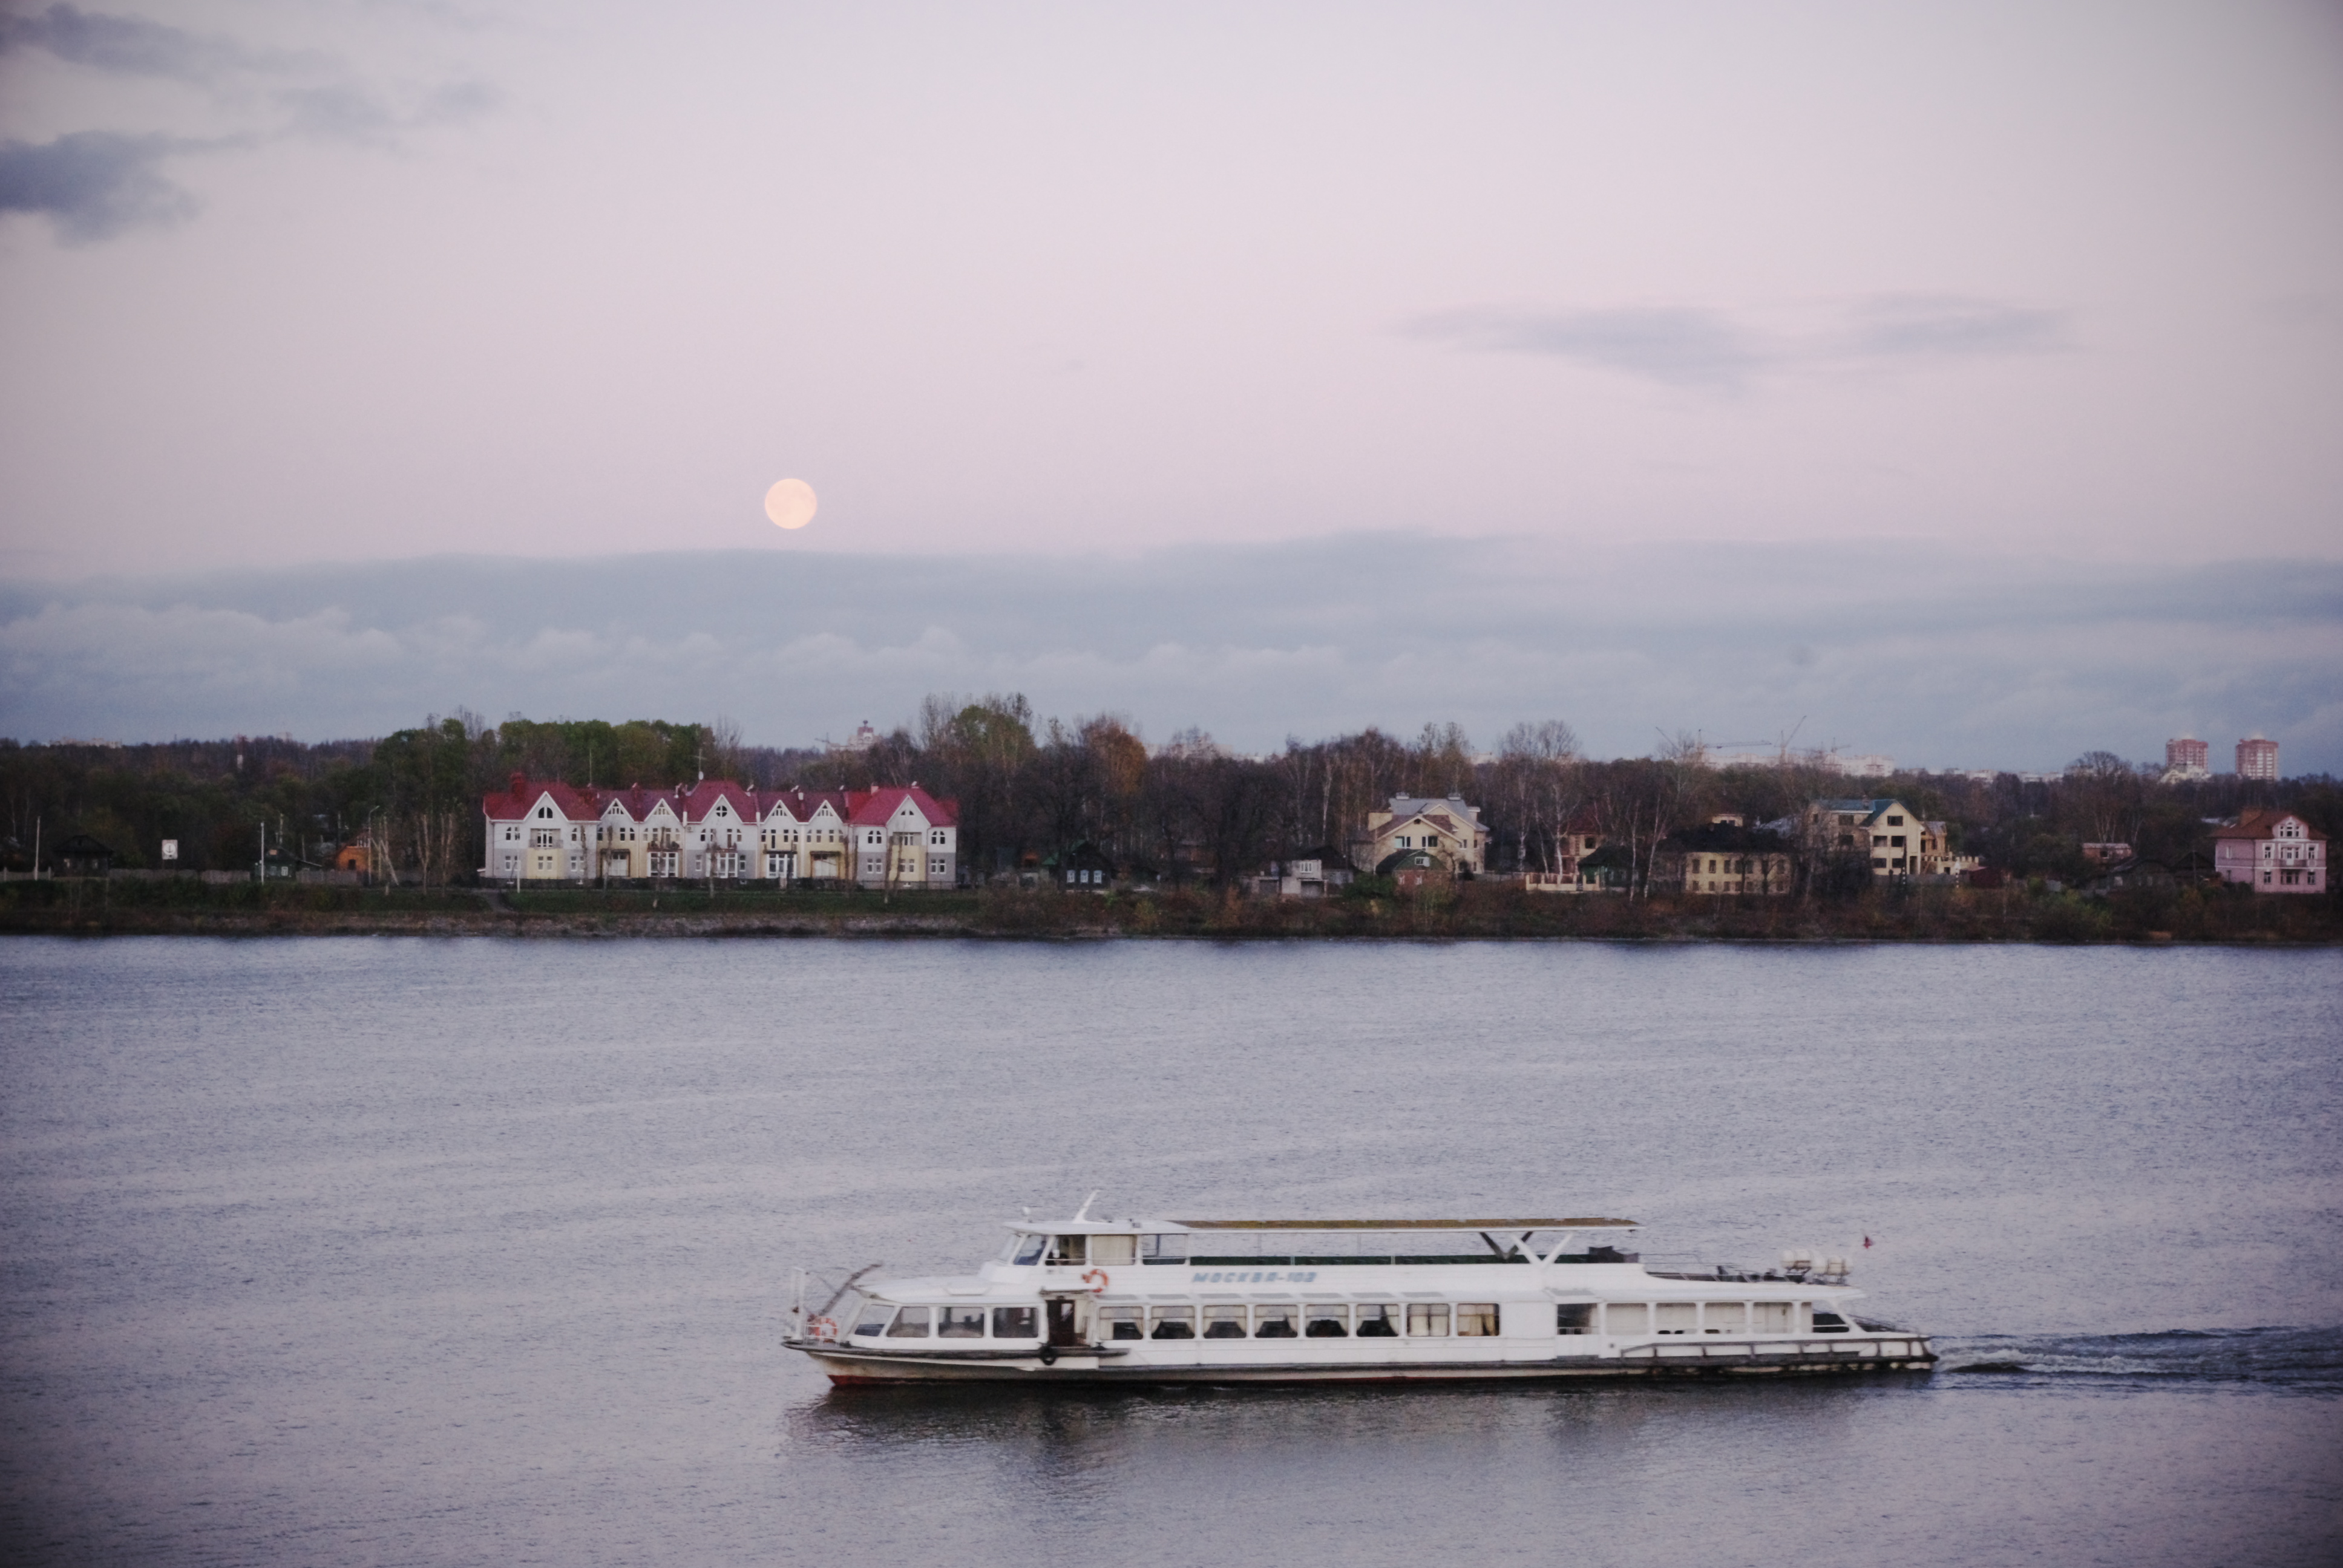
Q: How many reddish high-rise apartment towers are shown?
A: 2